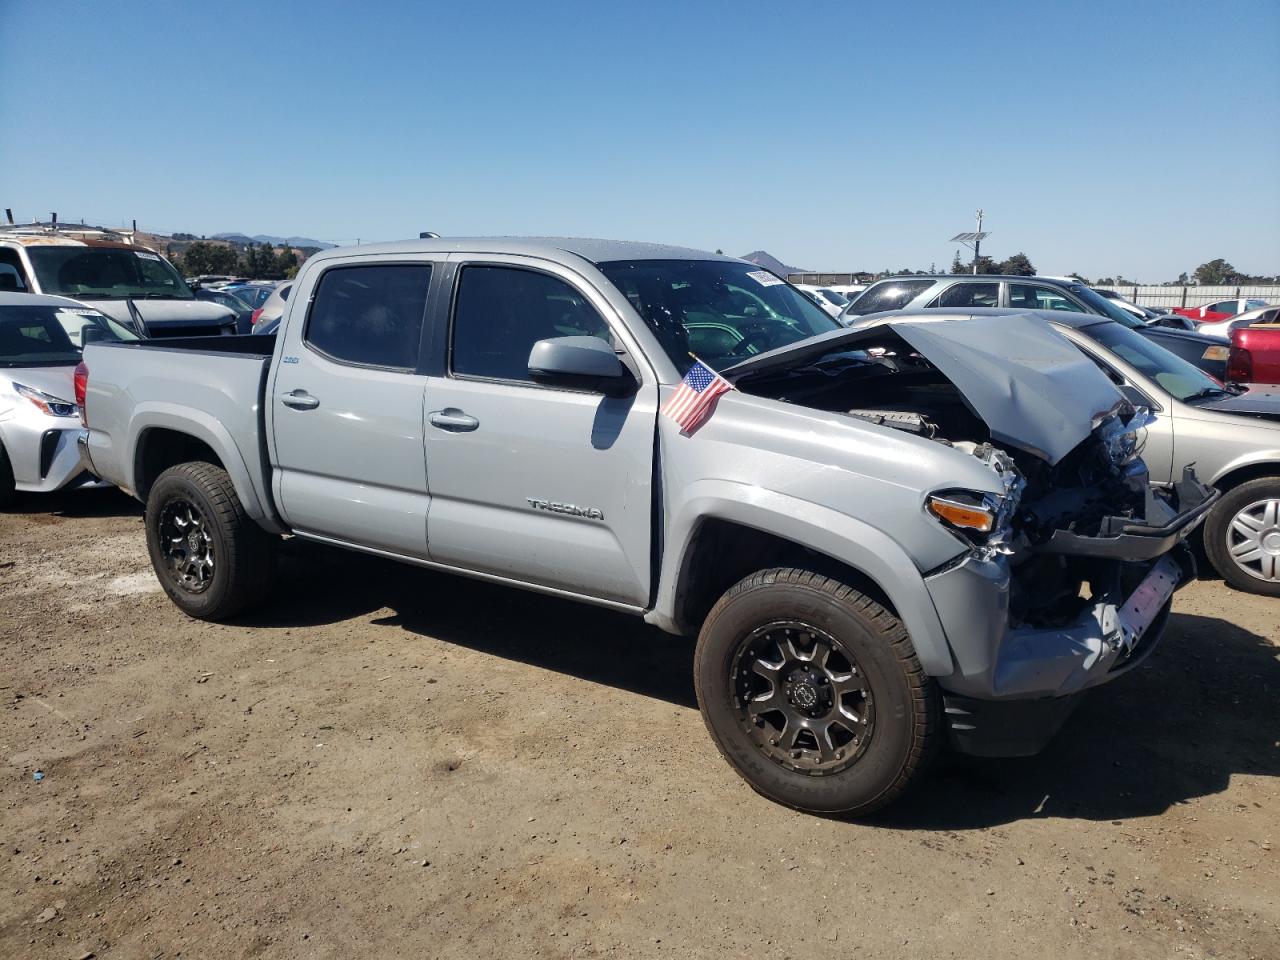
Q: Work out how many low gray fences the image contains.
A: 1